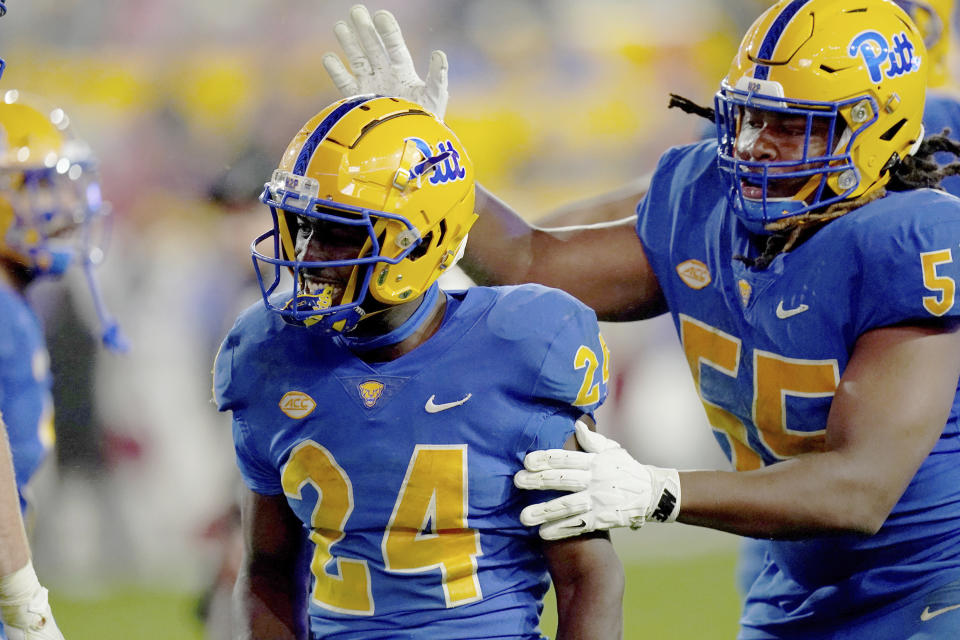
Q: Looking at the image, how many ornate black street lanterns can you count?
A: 0